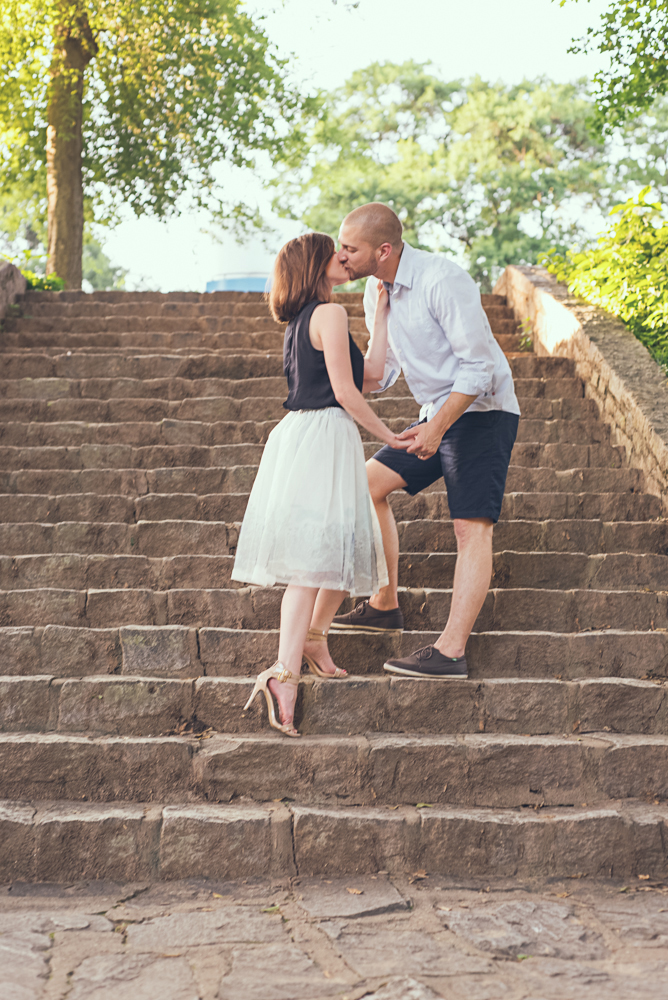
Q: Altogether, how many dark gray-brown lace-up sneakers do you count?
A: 2